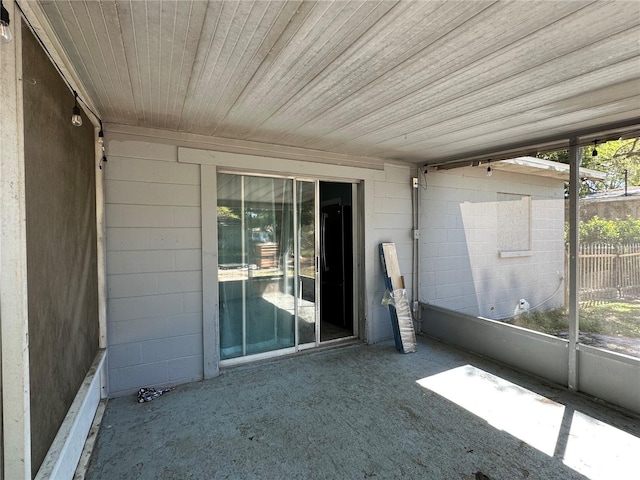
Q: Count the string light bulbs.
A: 6